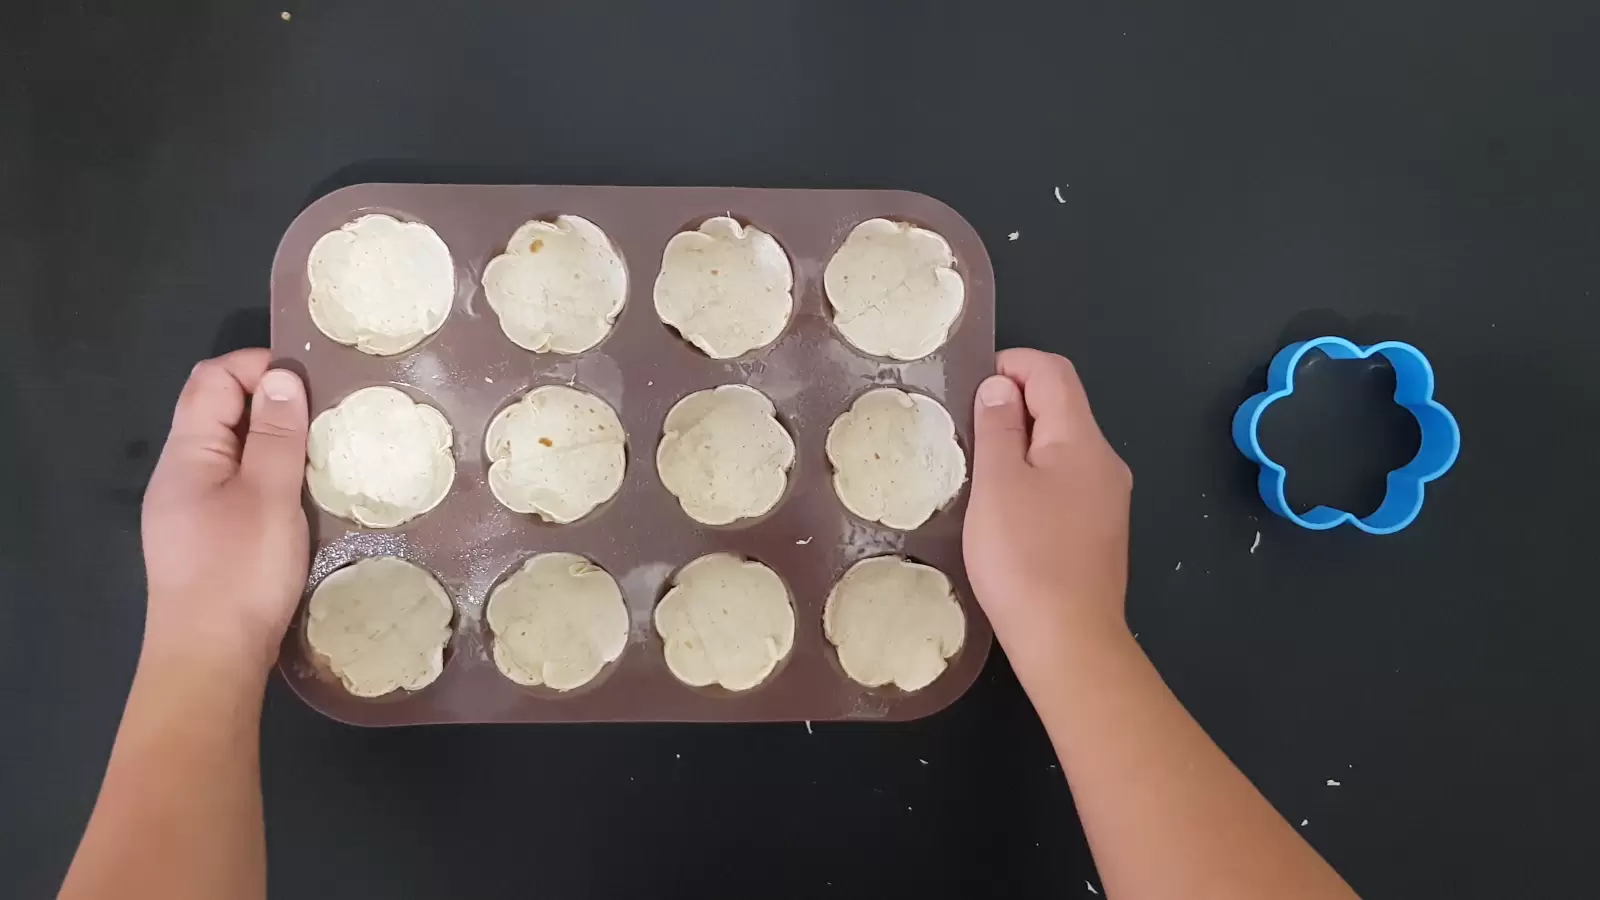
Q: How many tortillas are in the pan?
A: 12